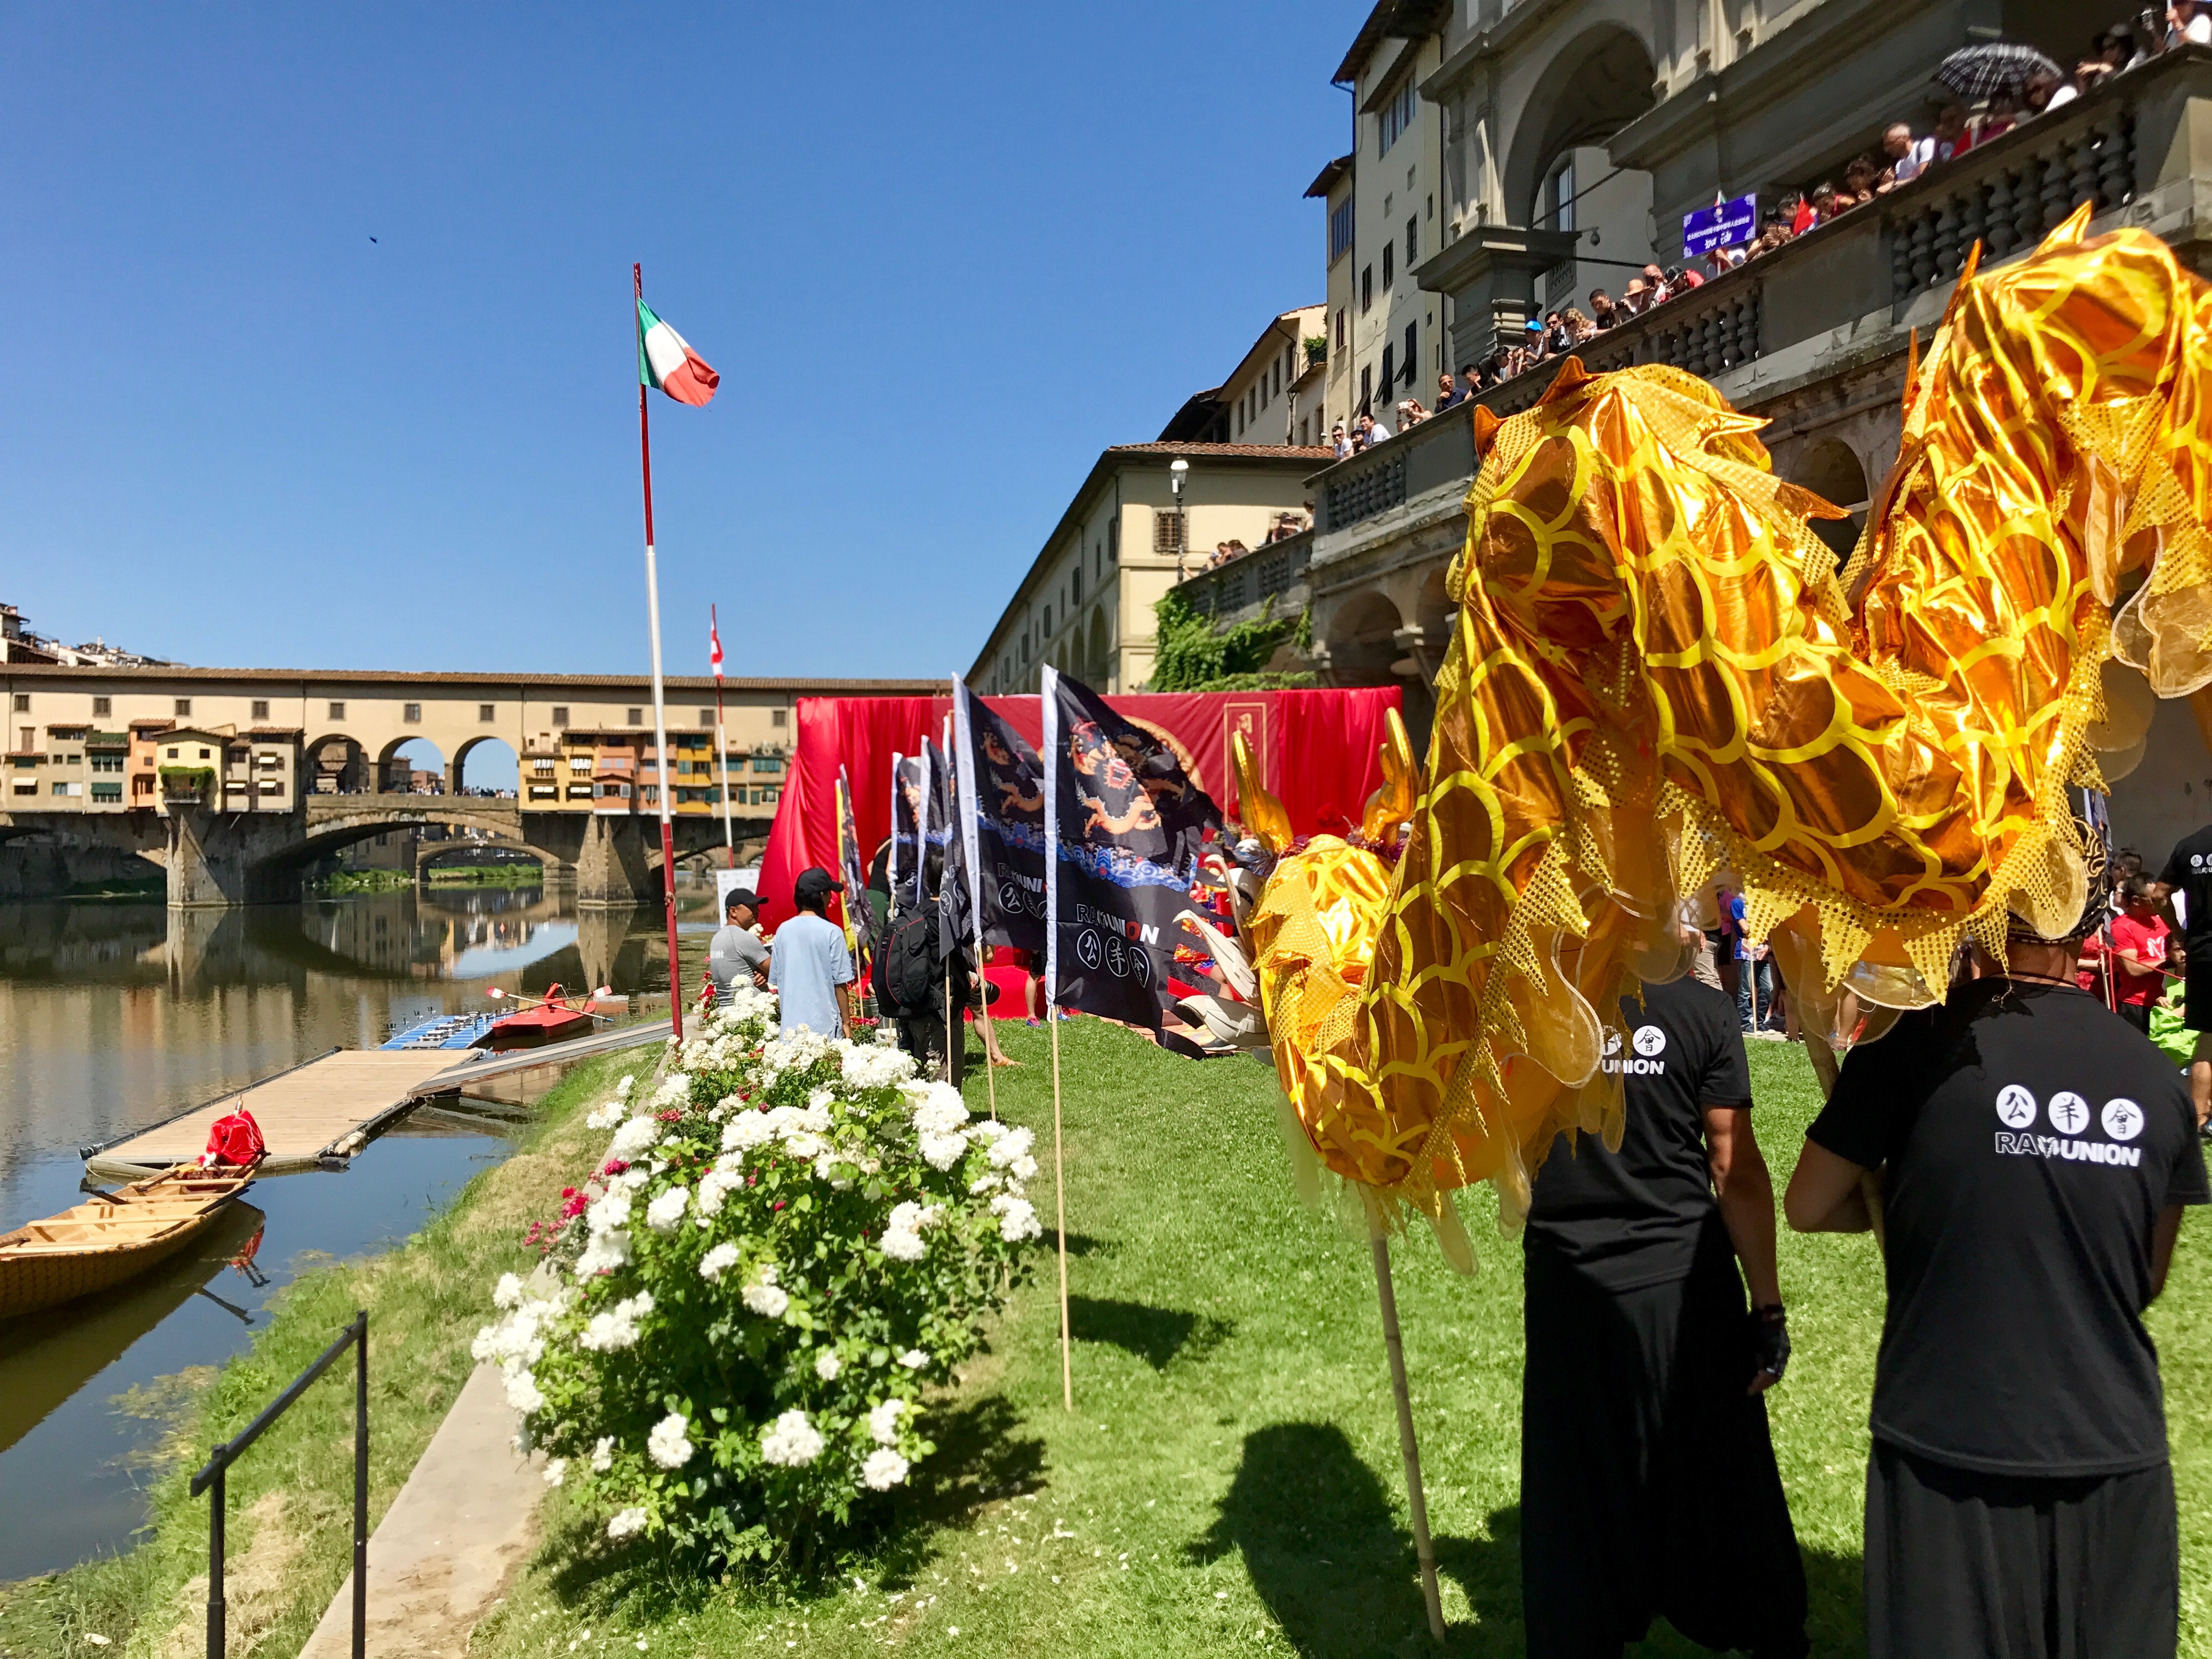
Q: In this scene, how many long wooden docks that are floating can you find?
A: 1